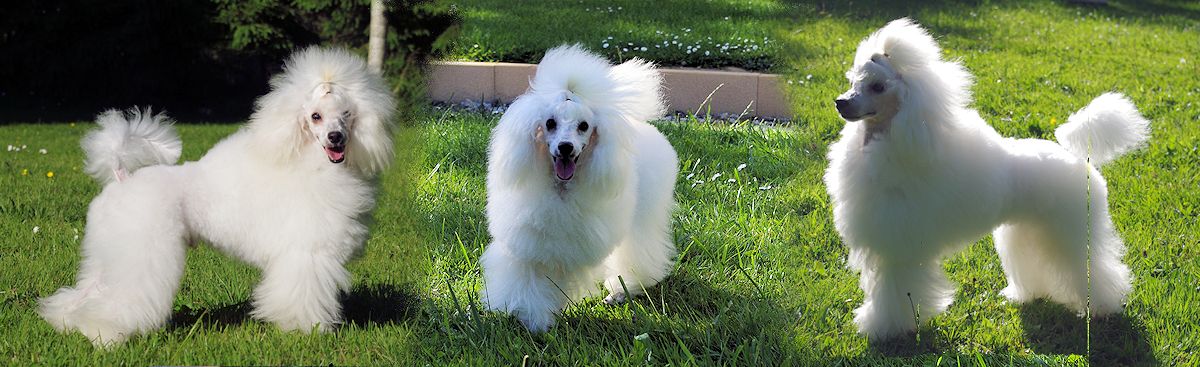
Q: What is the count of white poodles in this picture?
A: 3